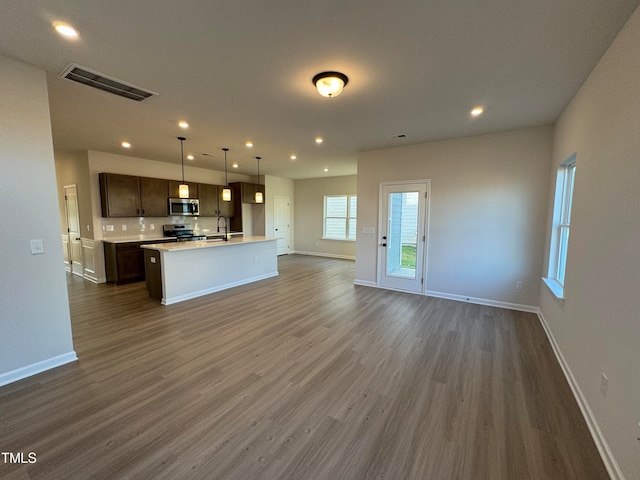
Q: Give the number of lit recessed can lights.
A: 10